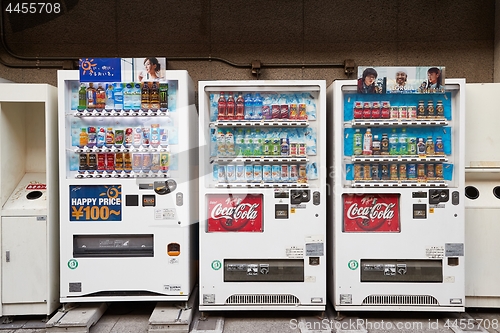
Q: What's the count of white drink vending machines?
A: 3